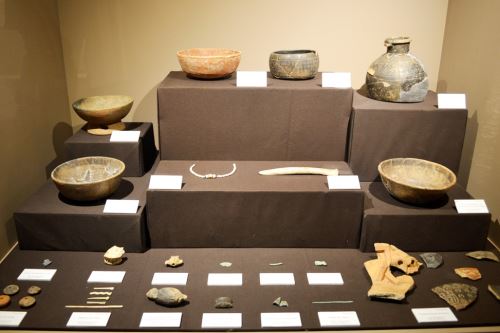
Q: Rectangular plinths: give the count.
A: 6